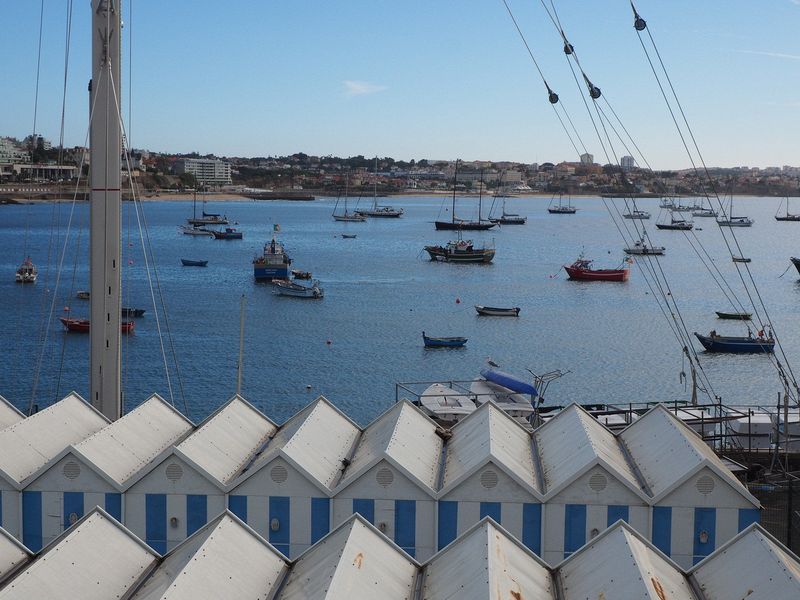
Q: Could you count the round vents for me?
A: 7